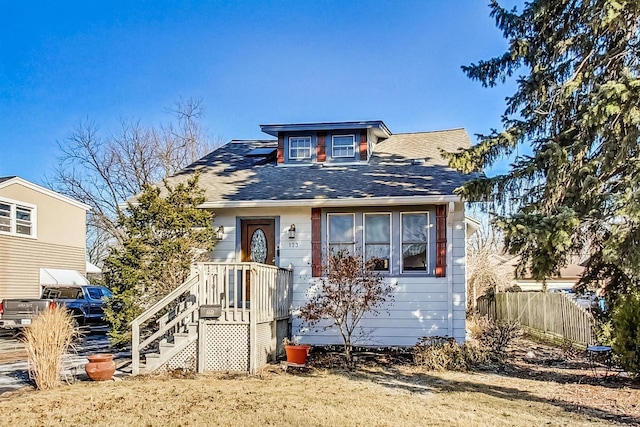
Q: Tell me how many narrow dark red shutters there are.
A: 5